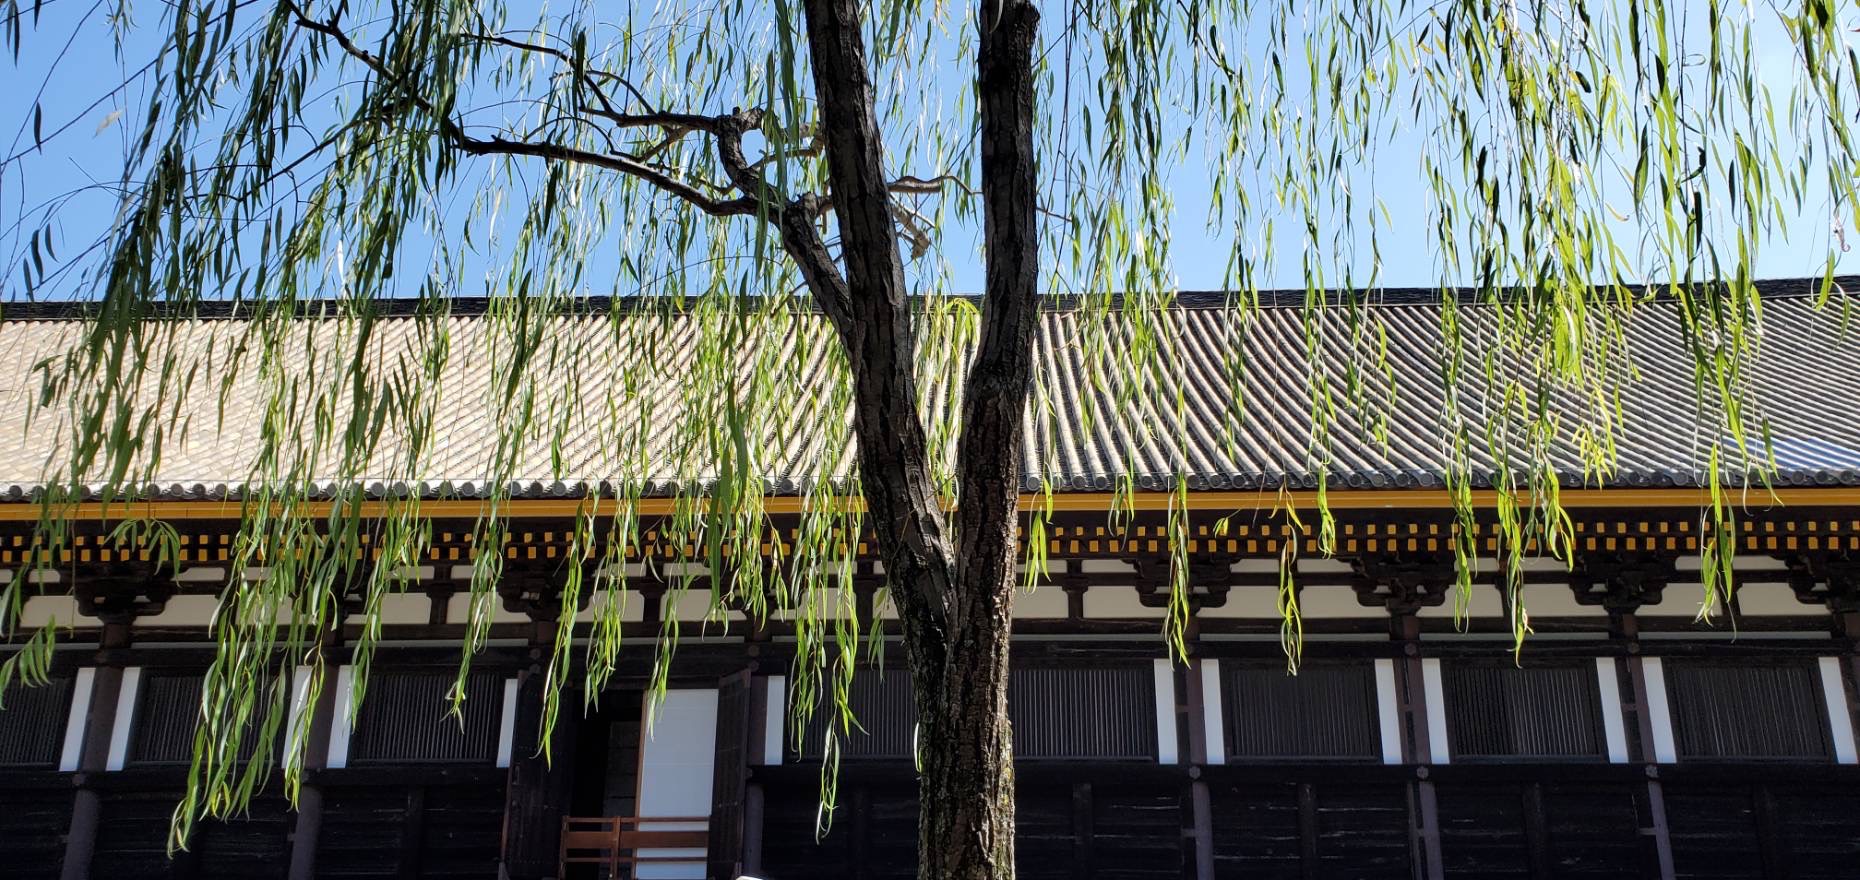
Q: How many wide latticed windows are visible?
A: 8